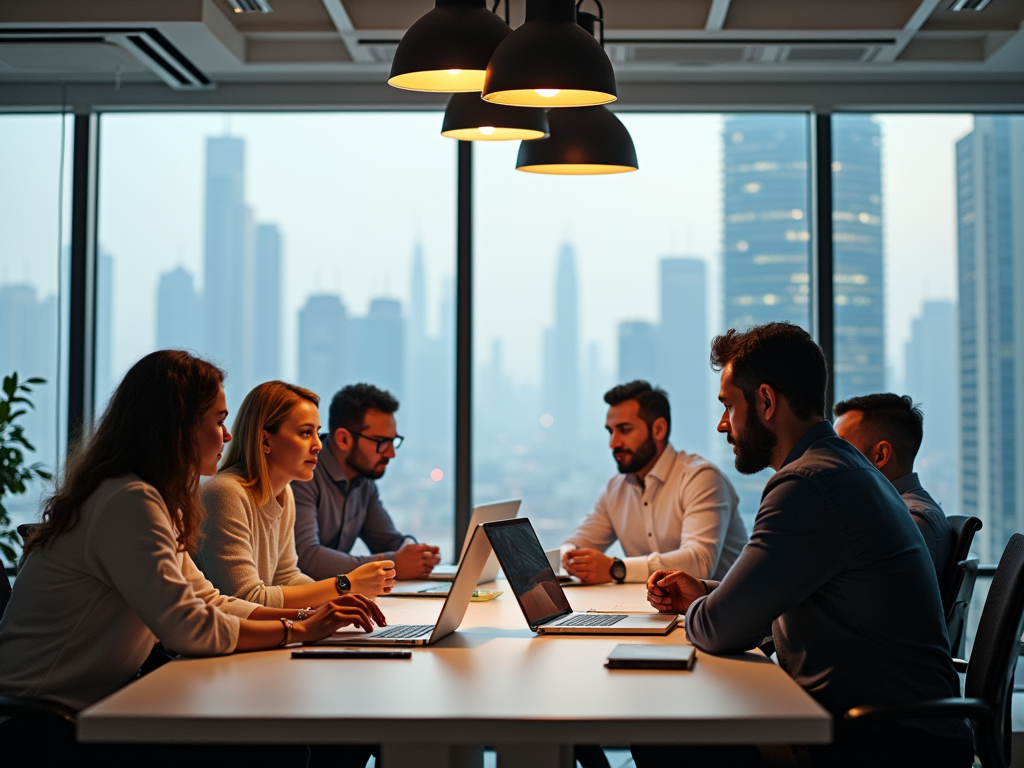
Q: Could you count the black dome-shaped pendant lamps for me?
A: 4